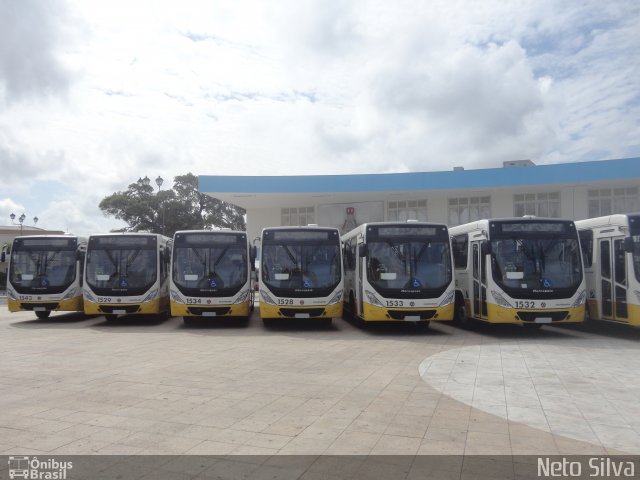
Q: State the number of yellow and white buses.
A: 7